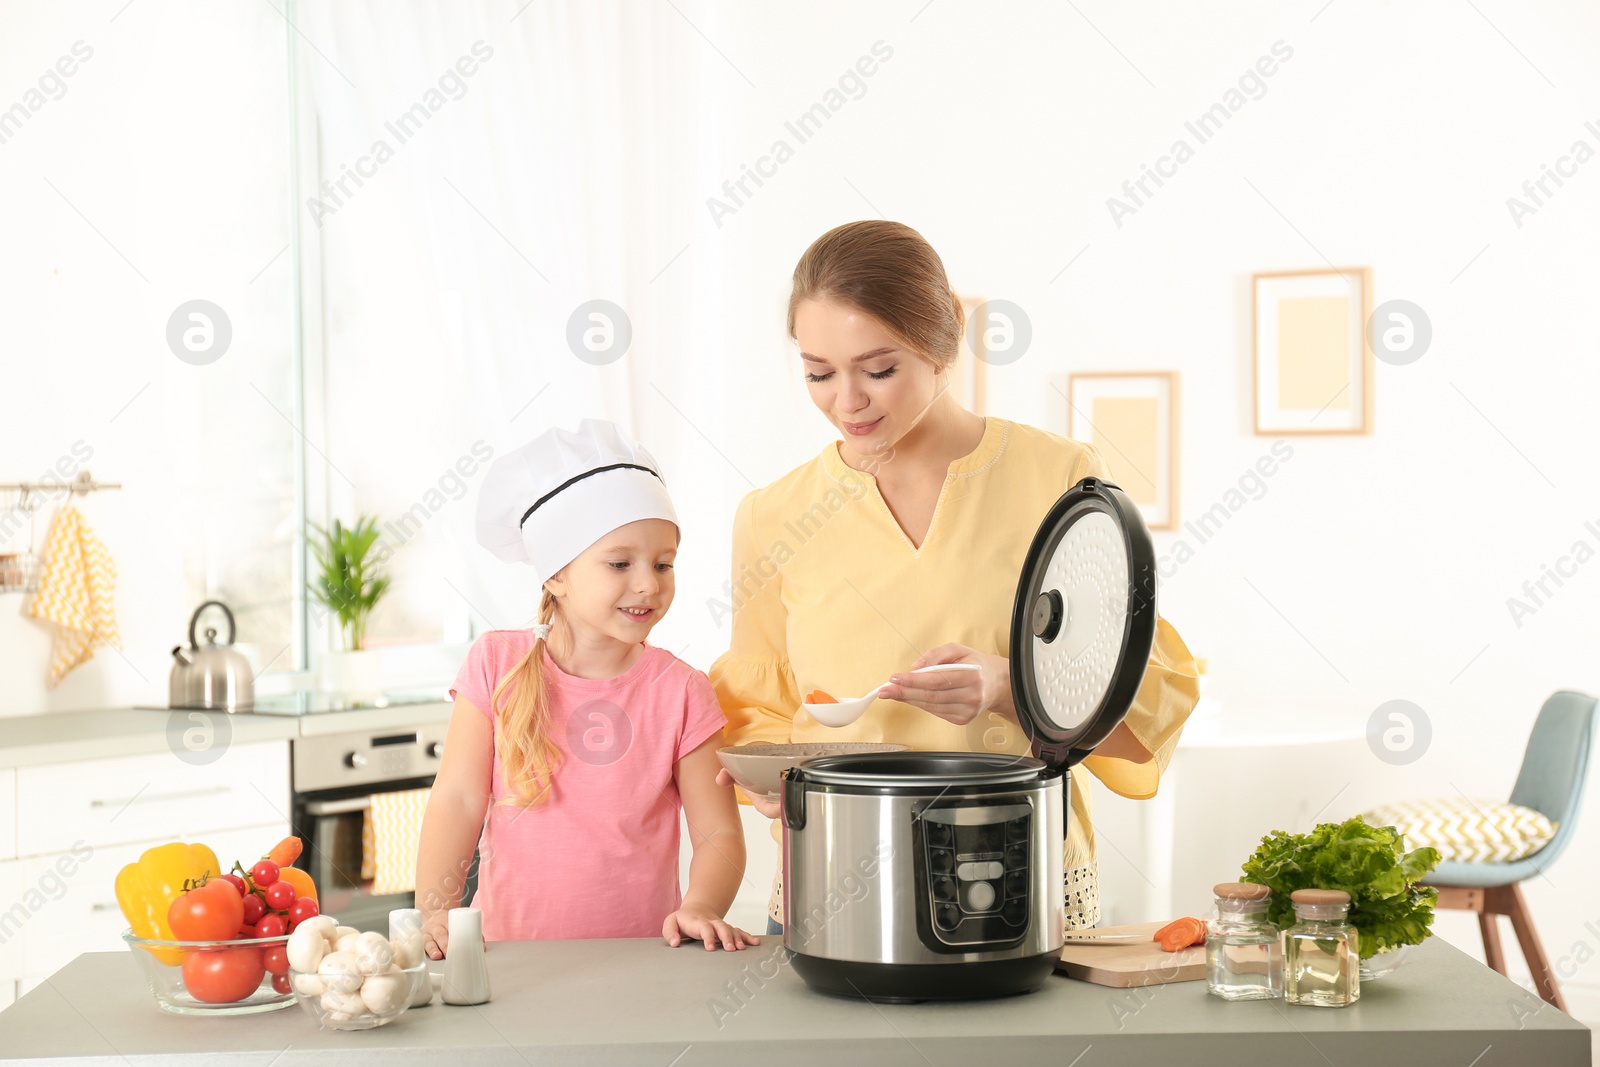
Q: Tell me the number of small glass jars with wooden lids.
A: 2